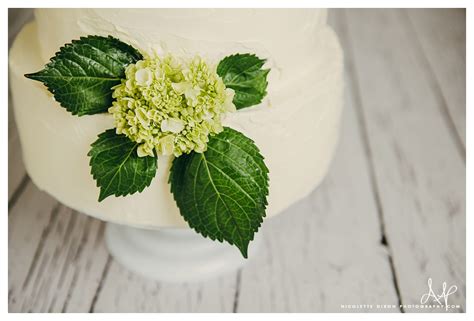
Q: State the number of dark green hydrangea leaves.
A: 4